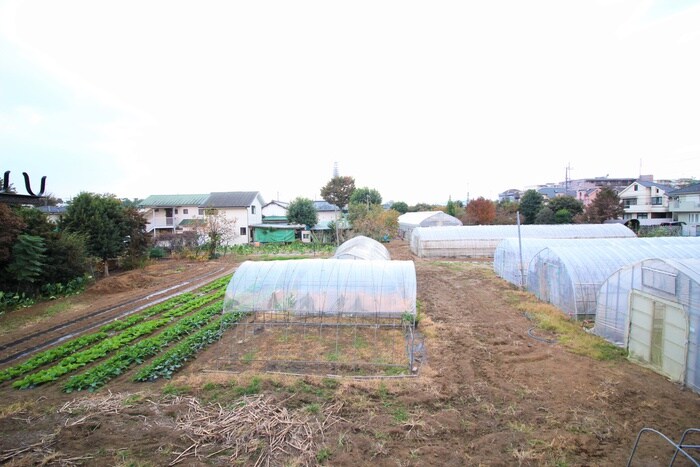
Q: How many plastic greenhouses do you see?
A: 7